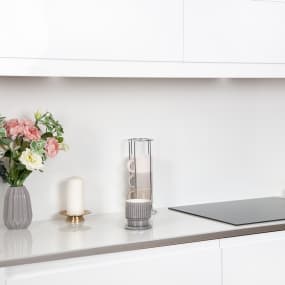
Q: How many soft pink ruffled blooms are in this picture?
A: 3